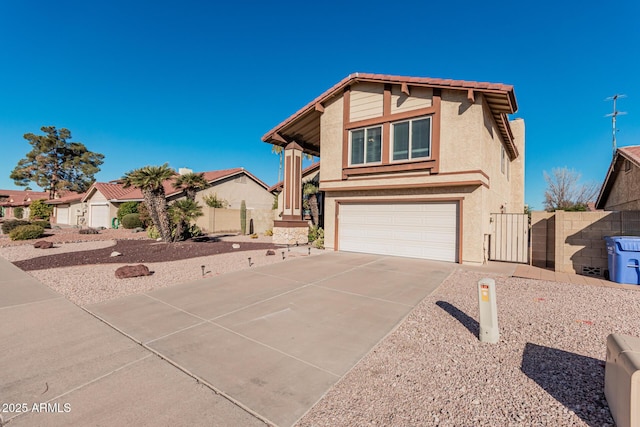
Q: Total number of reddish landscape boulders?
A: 3